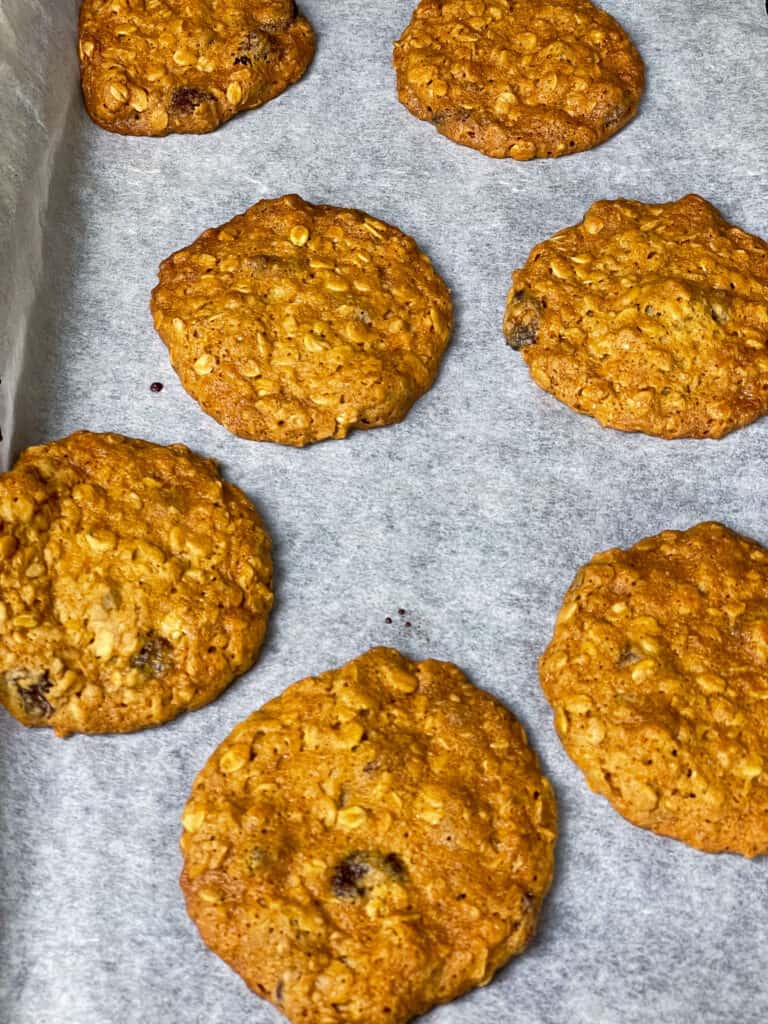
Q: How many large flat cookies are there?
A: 7